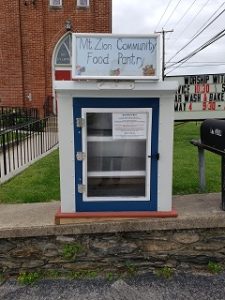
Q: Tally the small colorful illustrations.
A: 3